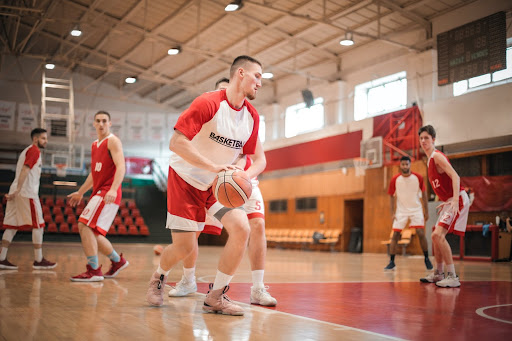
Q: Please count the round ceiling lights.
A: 7